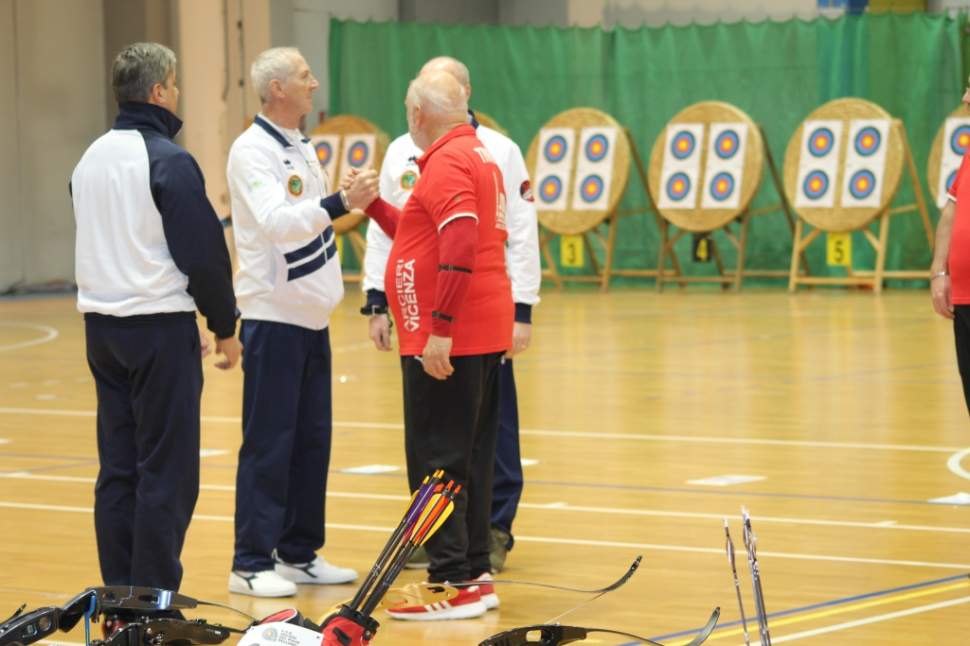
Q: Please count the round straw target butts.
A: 6